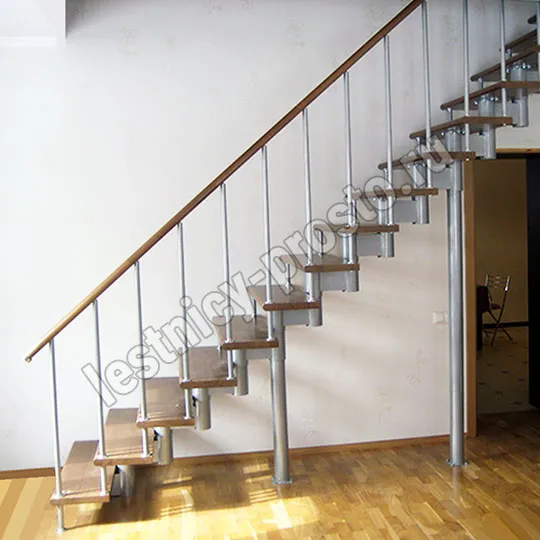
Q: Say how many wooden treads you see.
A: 15